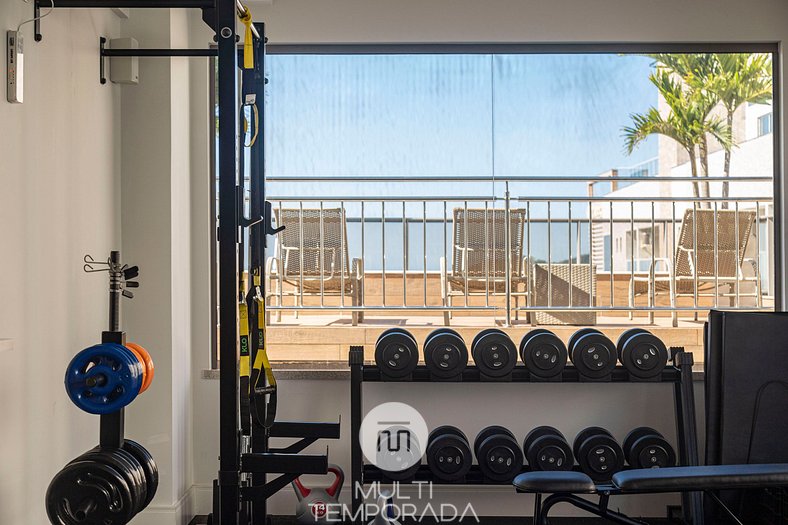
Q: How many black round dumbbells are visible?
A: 12